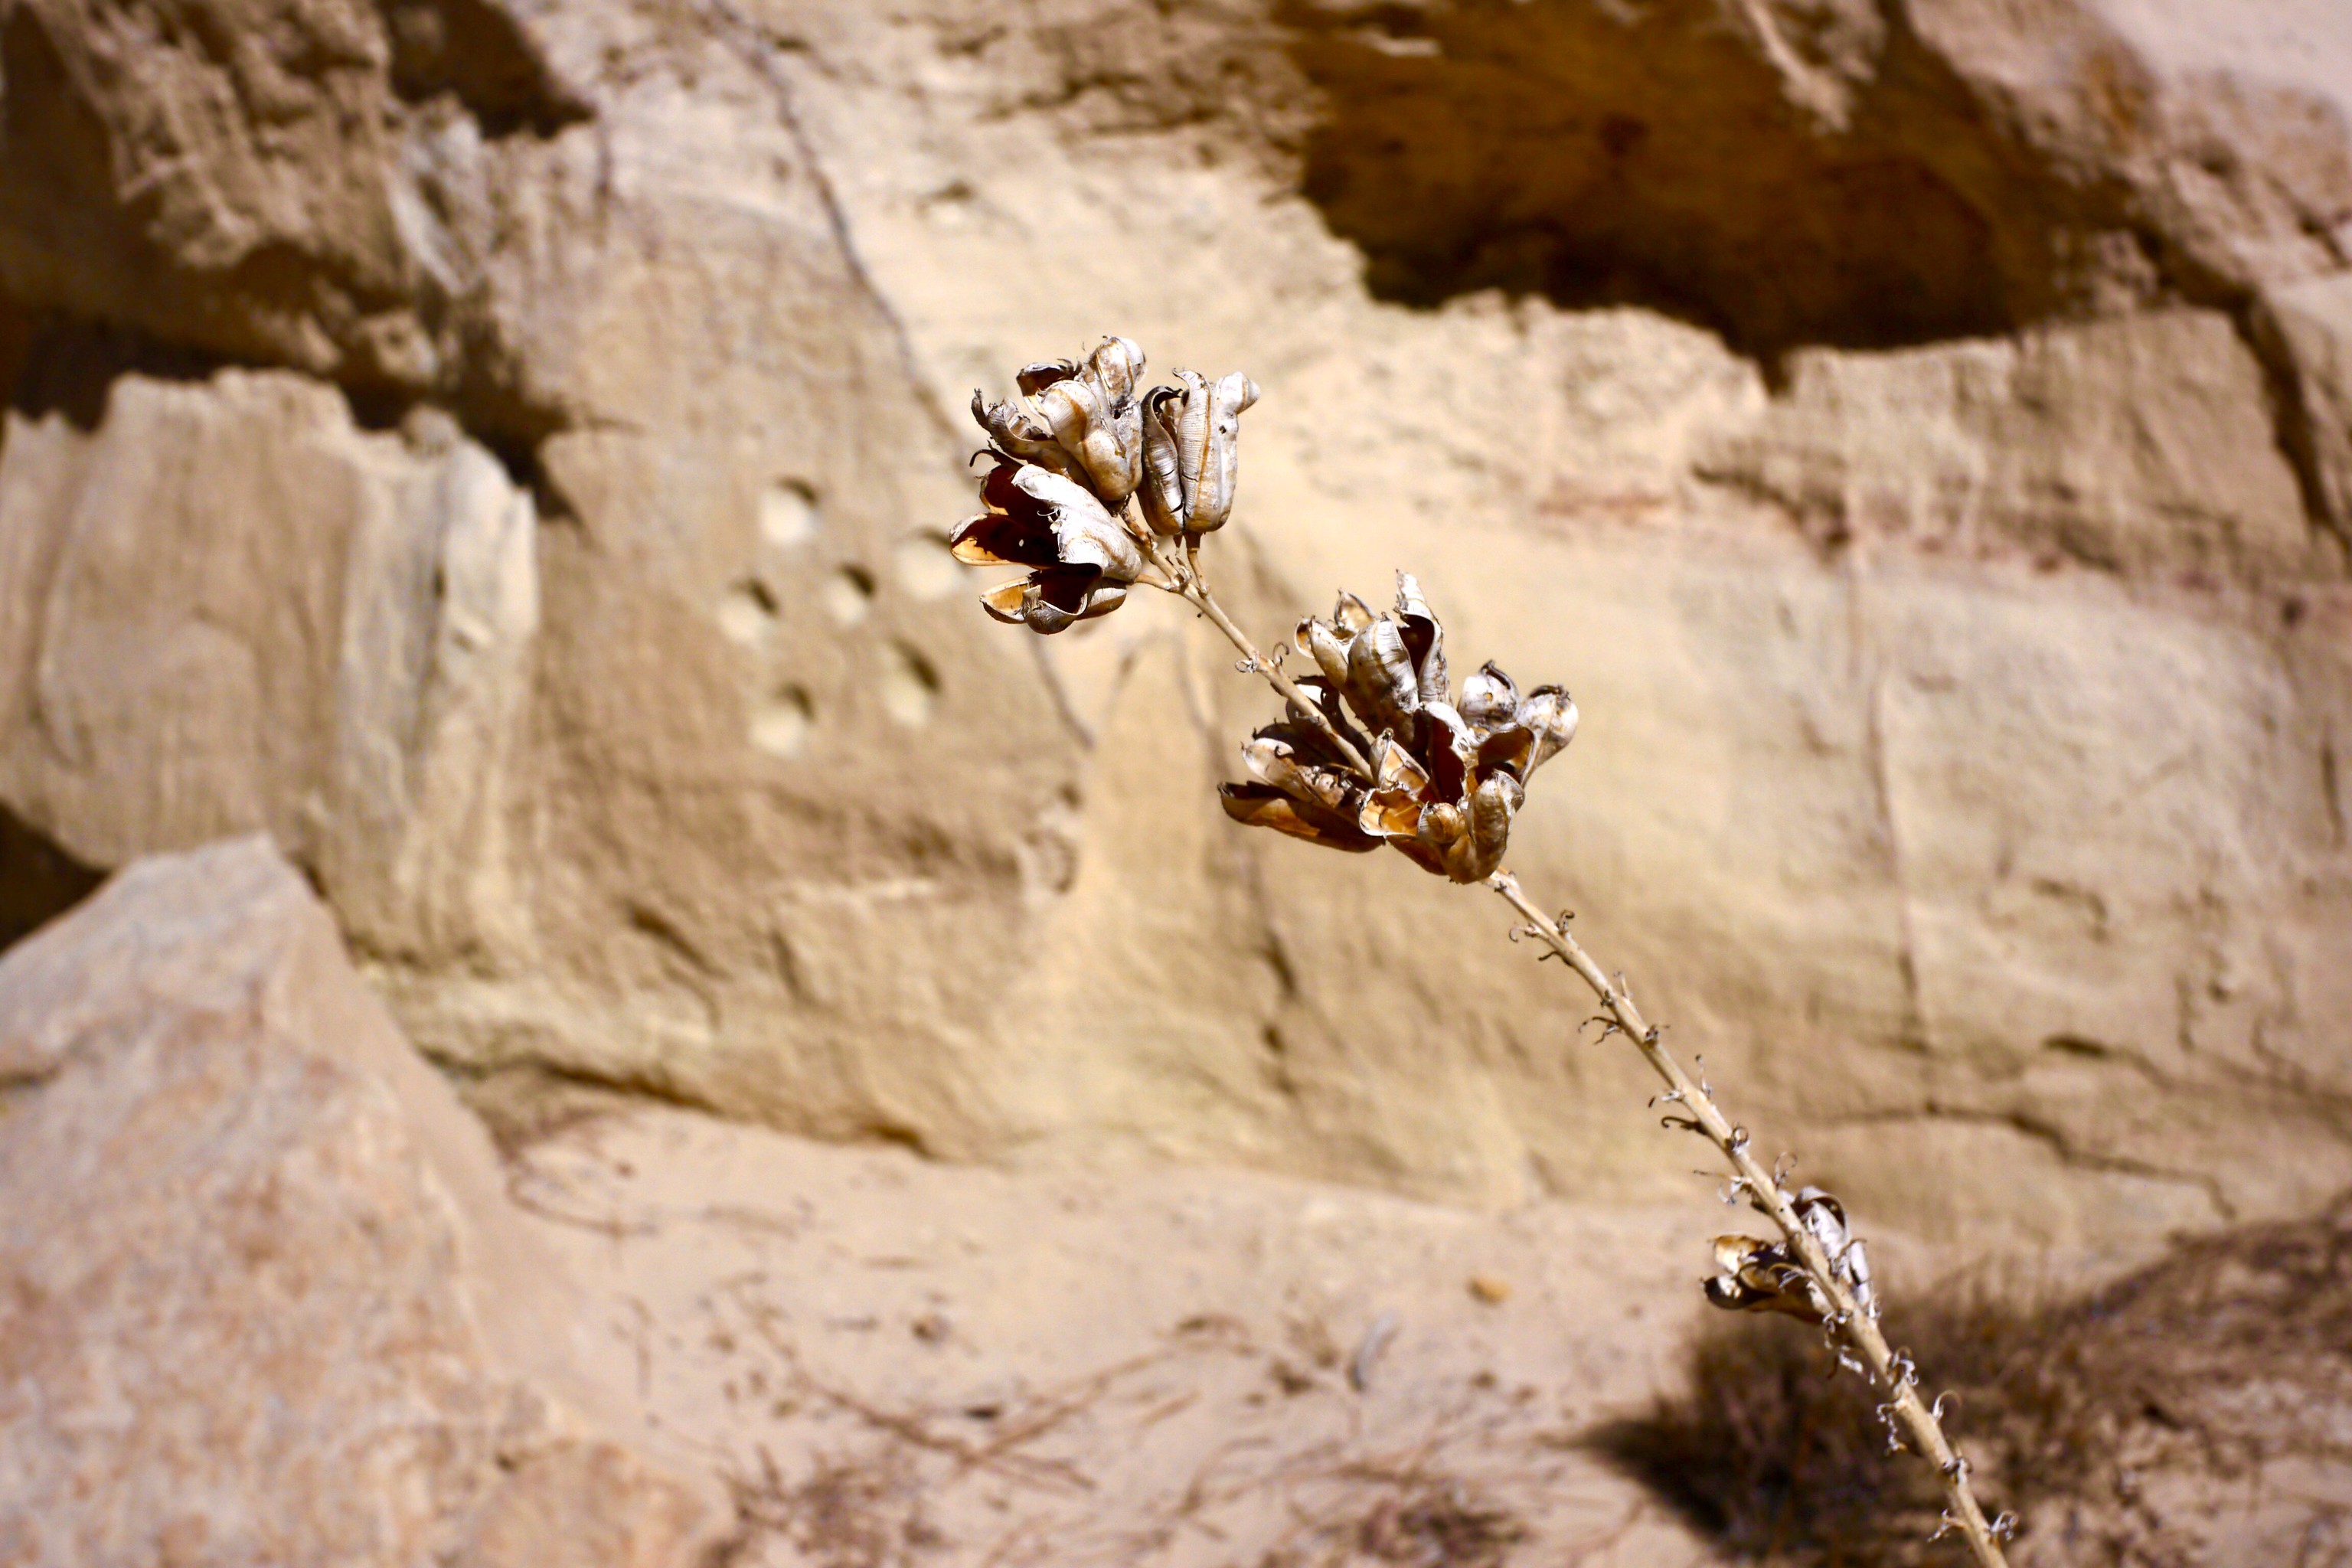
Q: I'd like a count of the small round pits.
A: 6